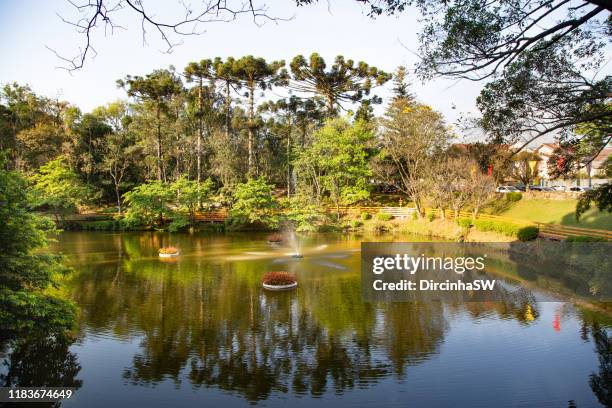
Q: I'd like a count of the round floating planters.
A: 3